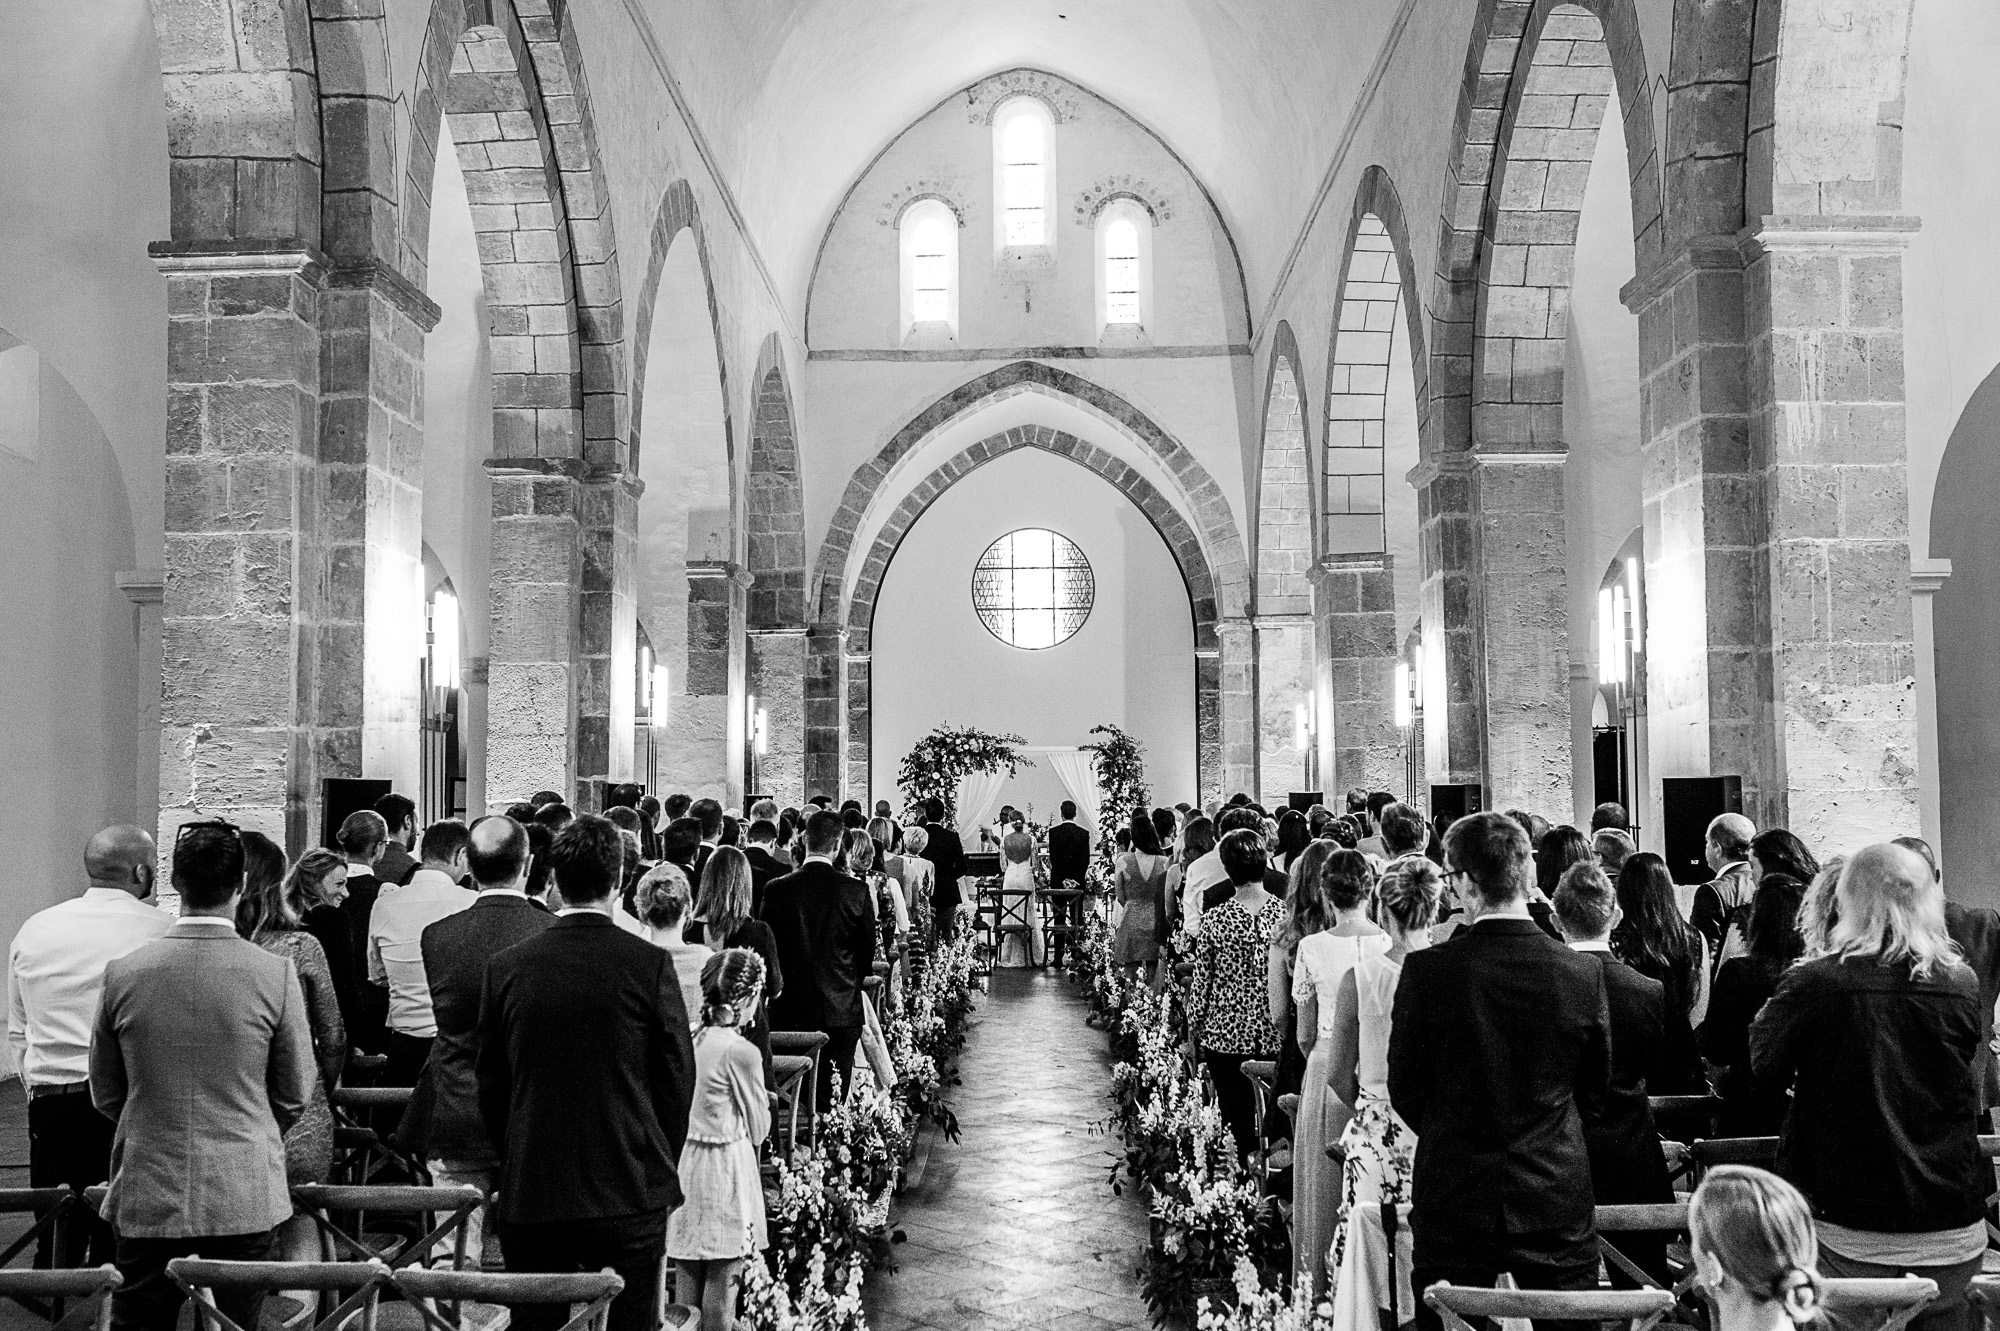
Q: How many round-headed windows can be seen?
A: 3